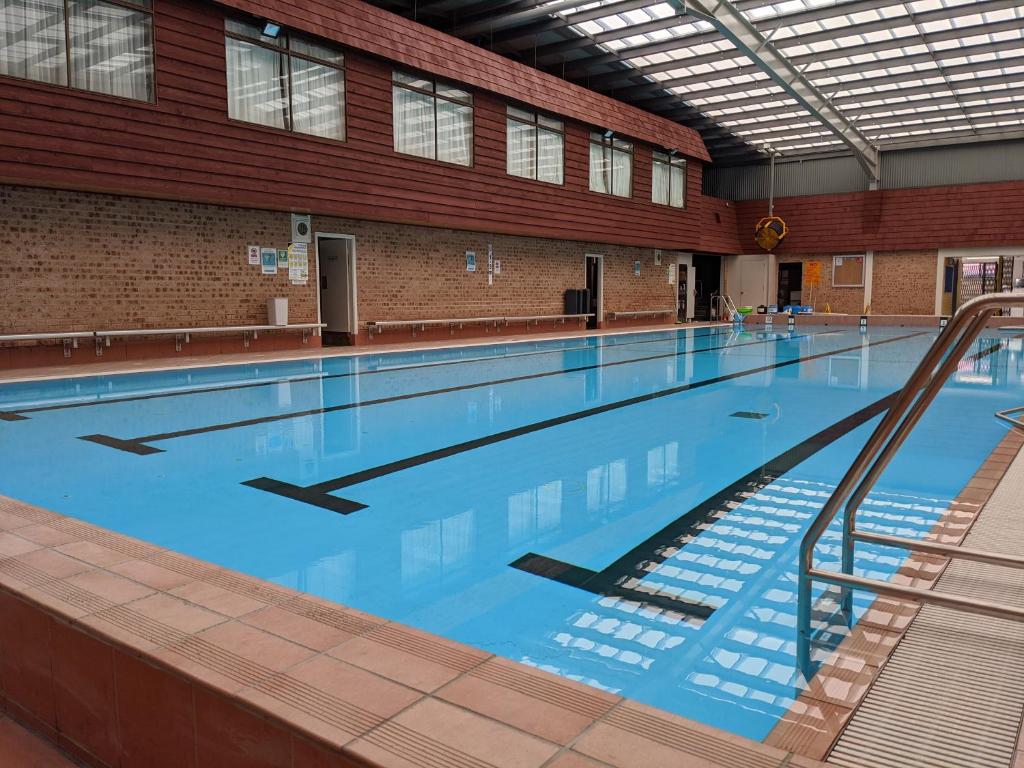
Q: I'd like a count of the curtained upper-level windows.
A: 6